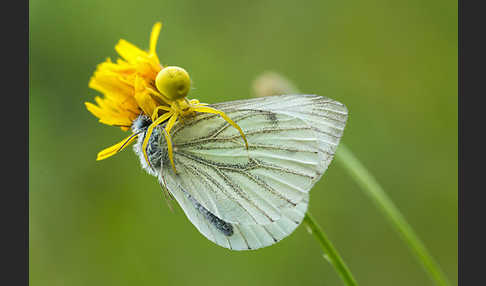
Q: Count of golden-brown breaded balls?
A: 0